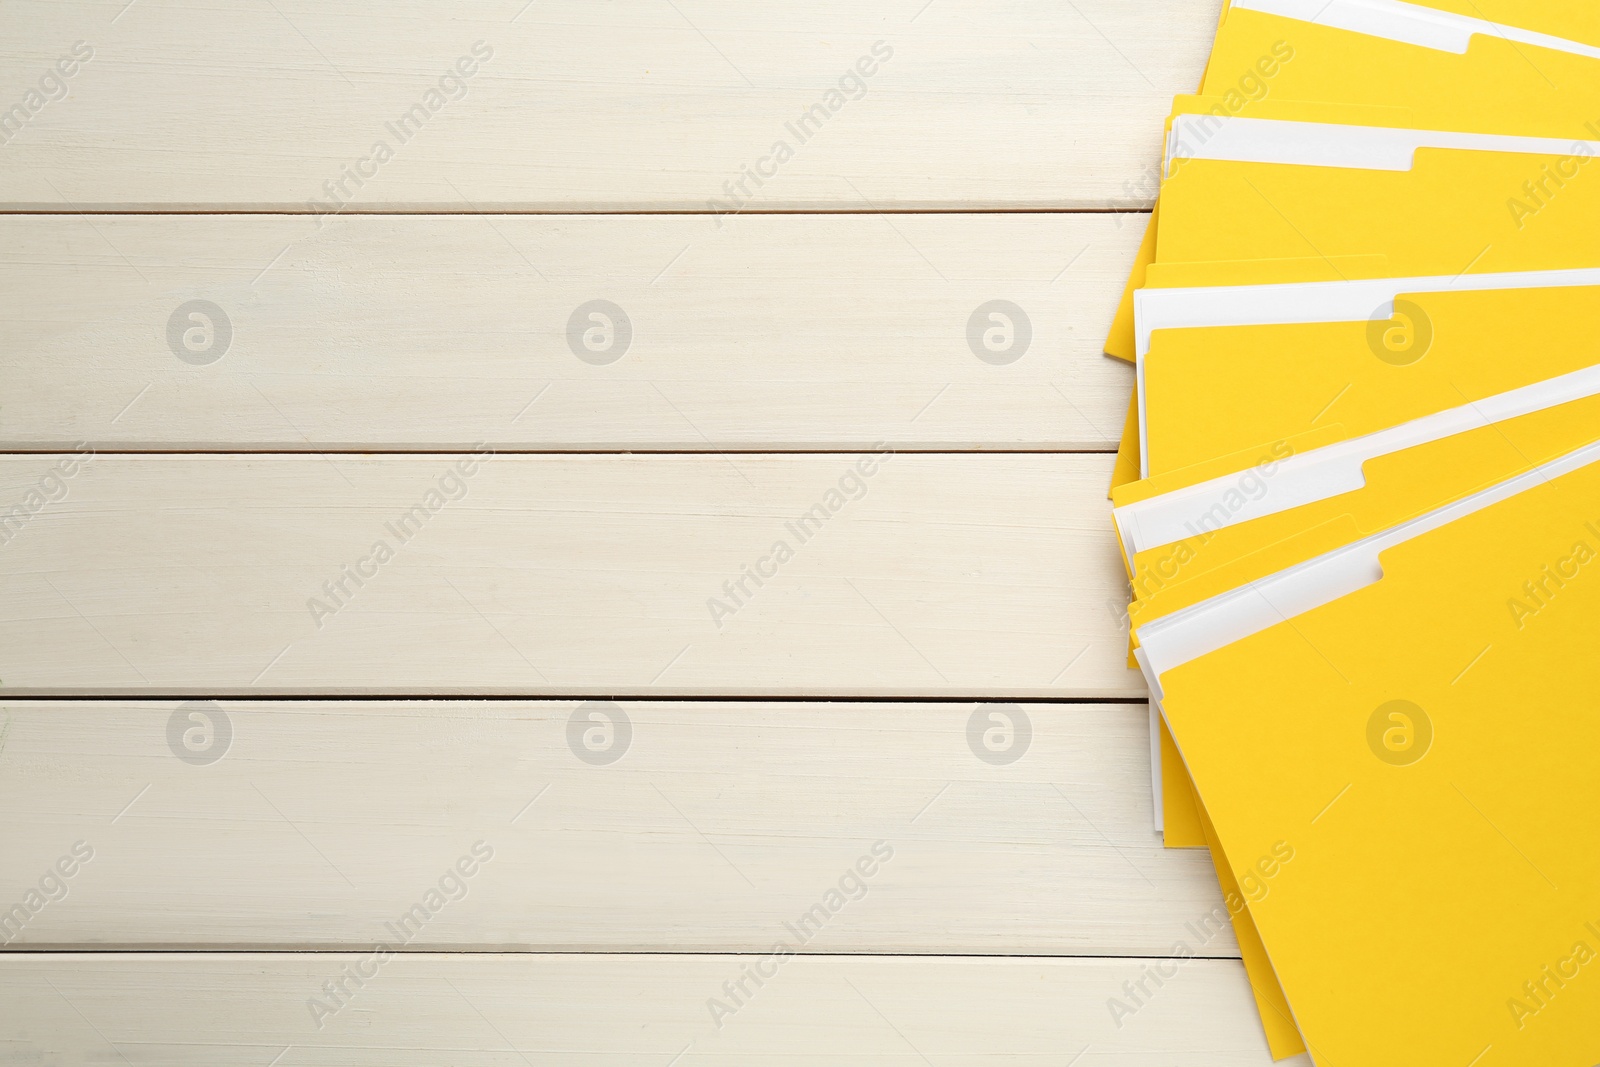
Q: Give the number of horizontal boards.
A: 5